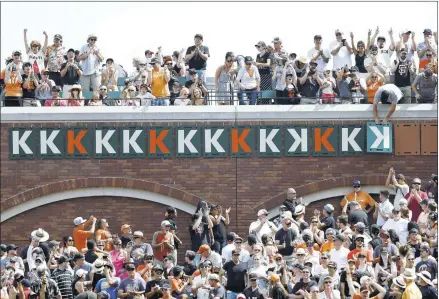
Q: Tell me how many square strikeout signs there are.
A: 14